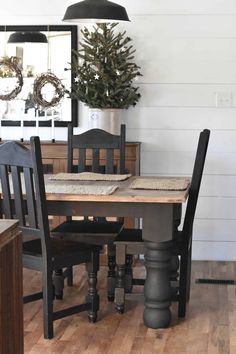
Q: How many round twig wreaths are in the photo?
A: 2